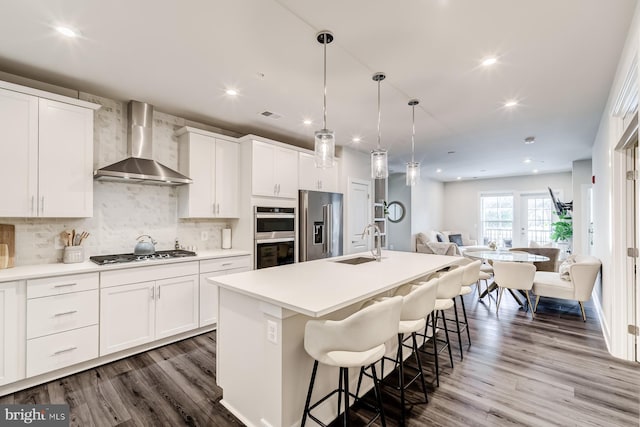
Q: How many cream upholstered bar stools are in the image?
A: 4